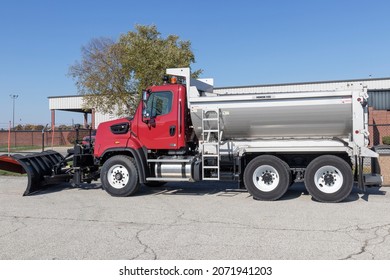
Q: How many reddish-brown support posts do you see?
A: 3